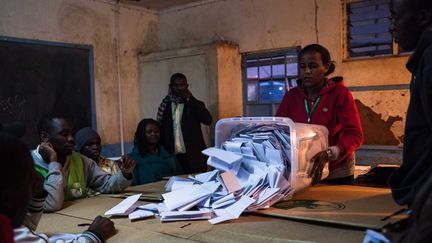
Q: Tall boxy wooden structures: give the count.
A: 1